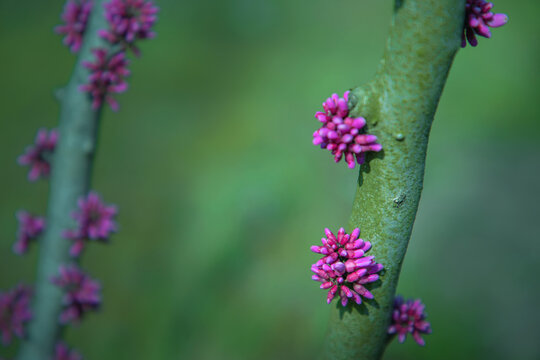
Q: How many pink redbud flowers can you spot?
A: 13